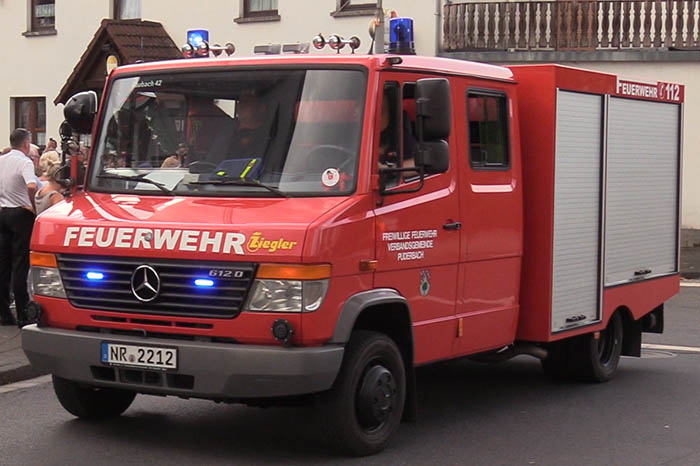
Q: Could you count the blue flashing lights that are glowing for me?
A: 3